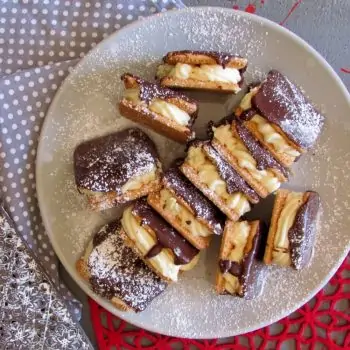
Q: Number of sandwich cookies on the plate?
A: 11